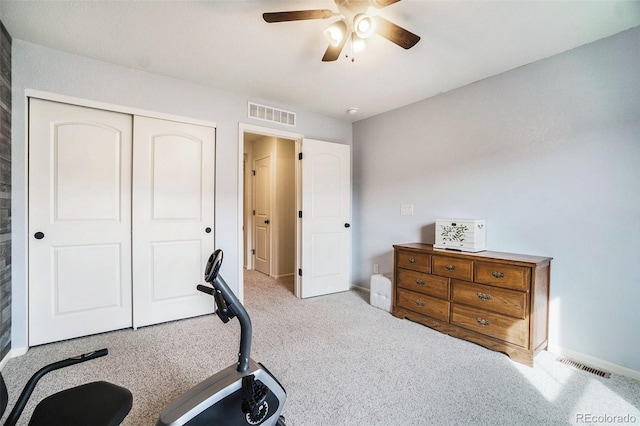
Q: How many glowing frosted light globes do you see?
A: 3